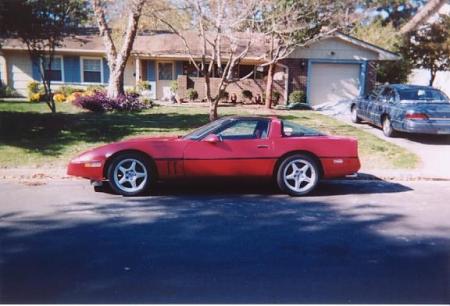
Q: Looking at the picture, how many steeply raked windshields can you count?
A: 1